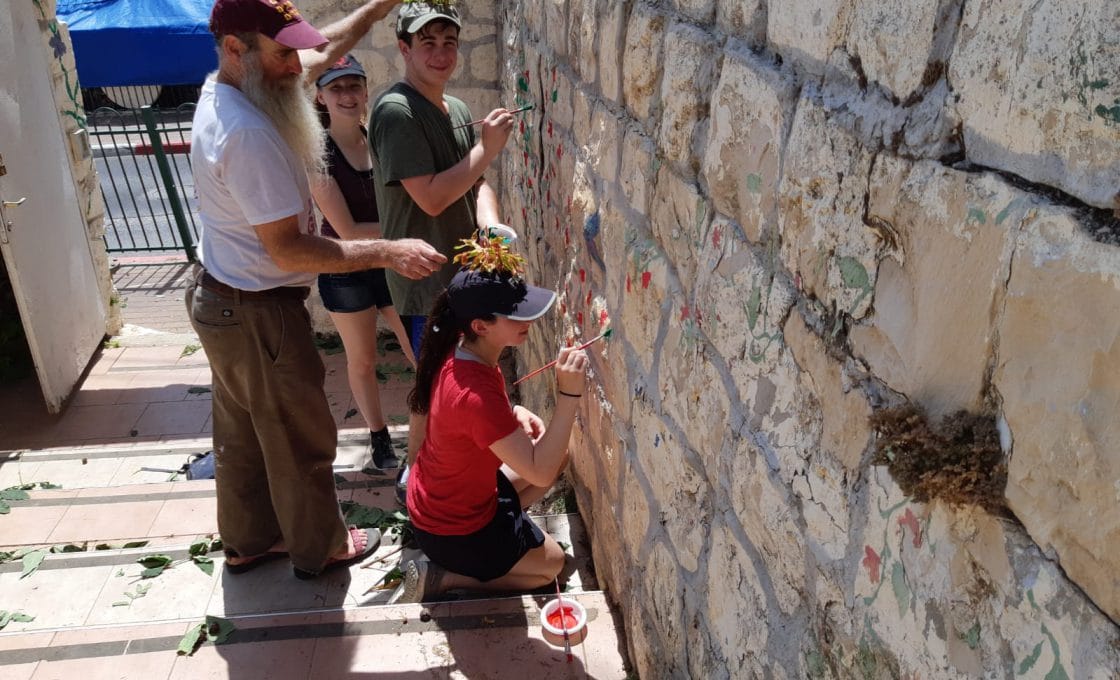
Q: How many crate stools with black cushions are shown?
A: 0